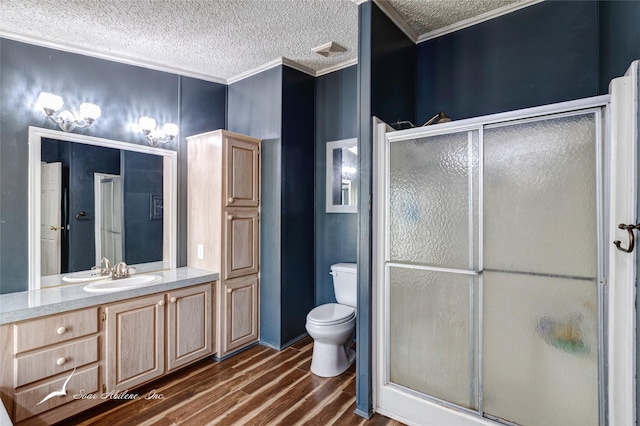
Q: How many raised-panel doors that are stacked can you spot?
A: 3